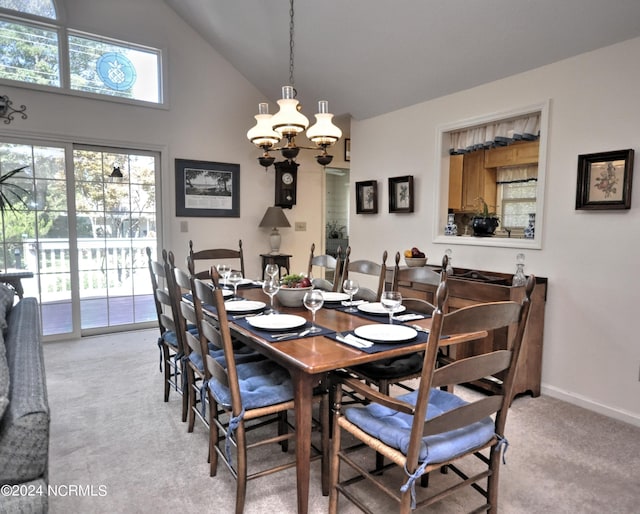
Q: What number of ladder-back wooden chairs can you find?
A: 8